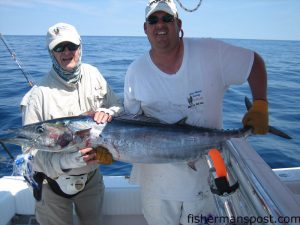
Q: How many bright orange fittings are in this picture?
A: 1